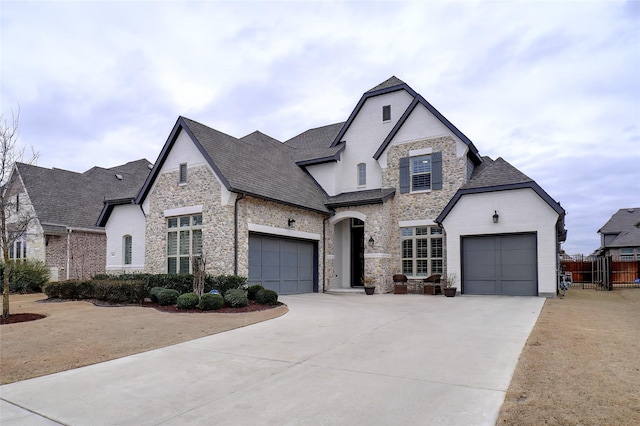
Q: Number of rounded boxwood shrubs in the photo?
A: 7